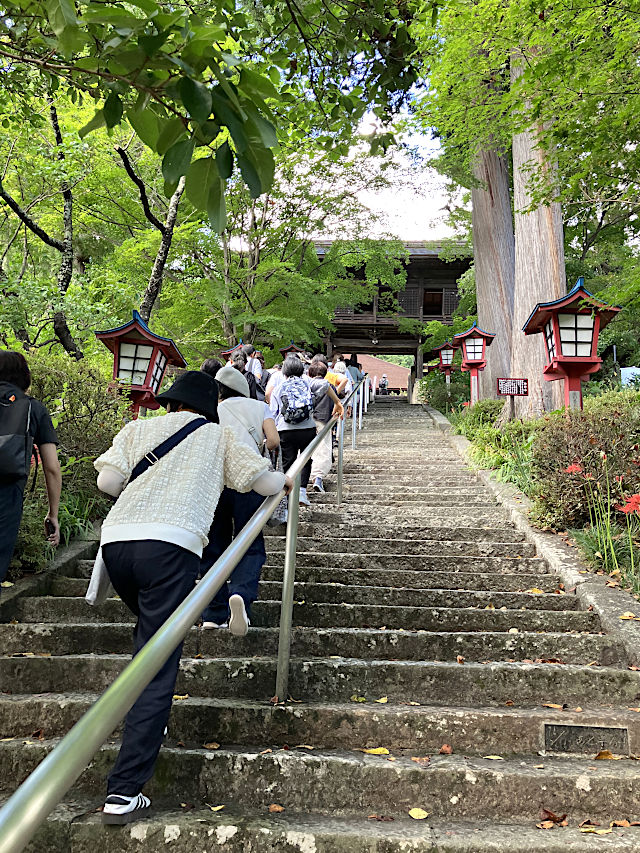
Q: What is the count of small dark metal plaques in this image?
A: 1